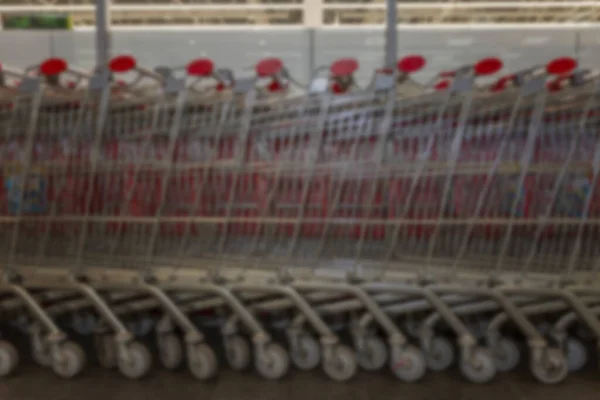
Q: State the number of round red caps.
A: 8